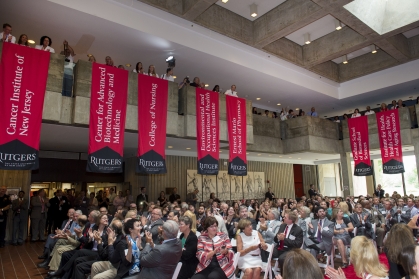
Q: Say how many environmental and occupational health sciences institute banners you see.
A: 1